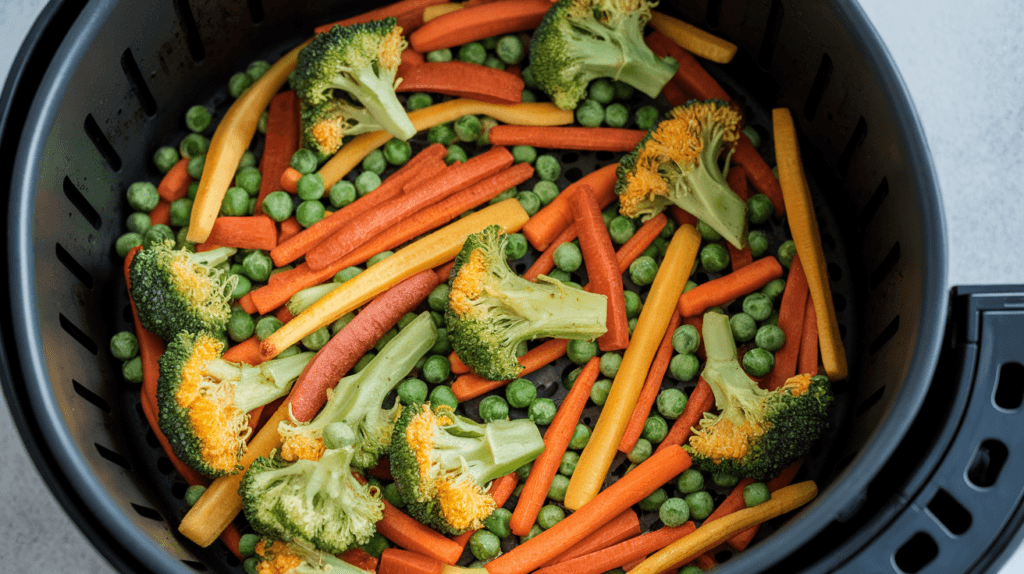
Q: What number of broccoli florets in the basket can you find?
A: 11